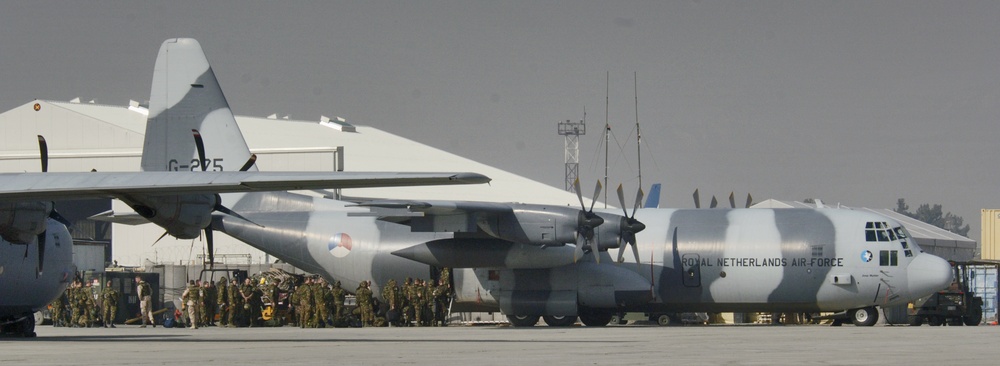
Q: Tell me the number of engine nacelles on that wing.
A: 2